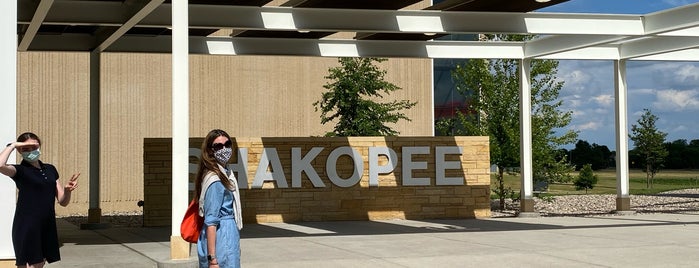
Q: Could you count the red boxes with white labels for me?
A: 0